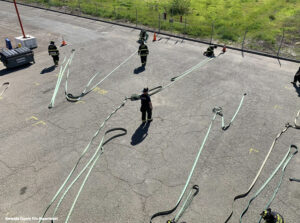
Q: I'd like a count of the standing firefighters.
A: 3